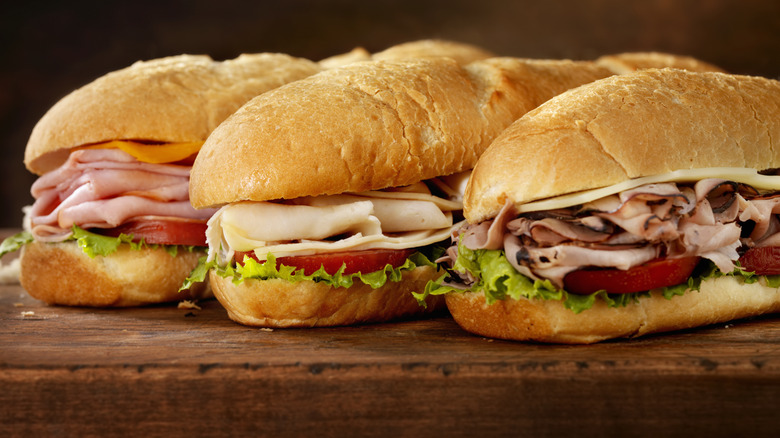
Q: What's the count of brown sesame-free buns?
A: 3